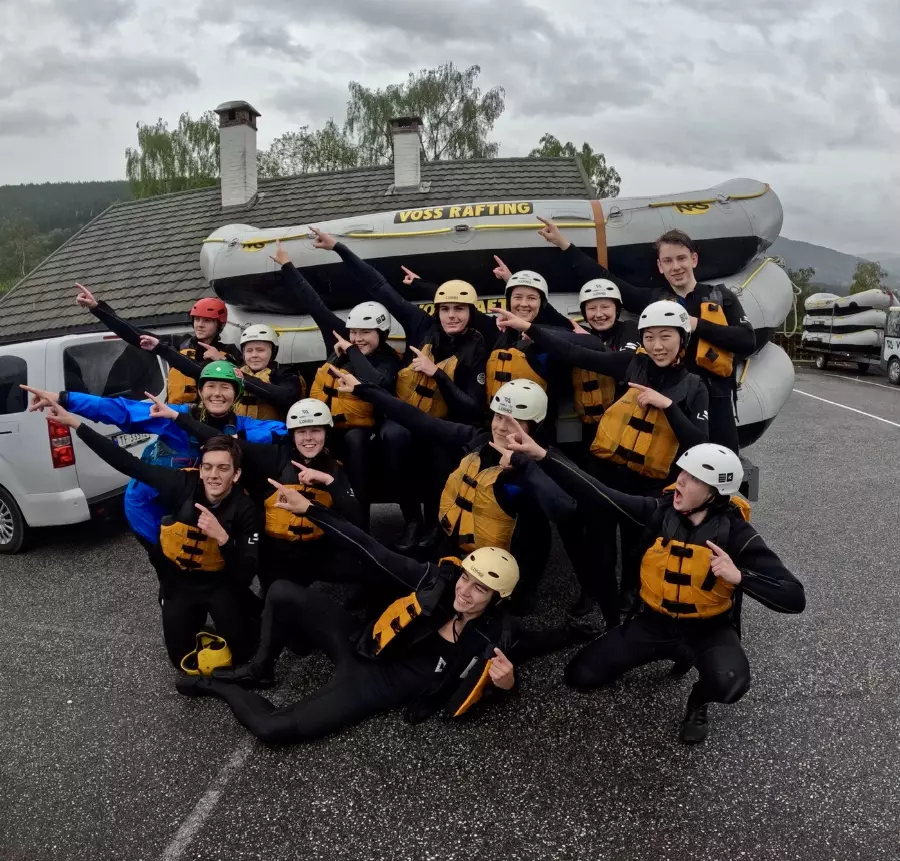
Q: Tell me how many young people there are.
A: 14